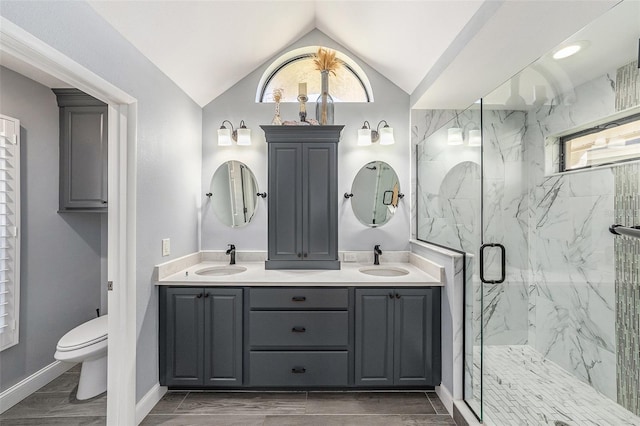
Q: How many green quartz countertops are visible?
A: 0